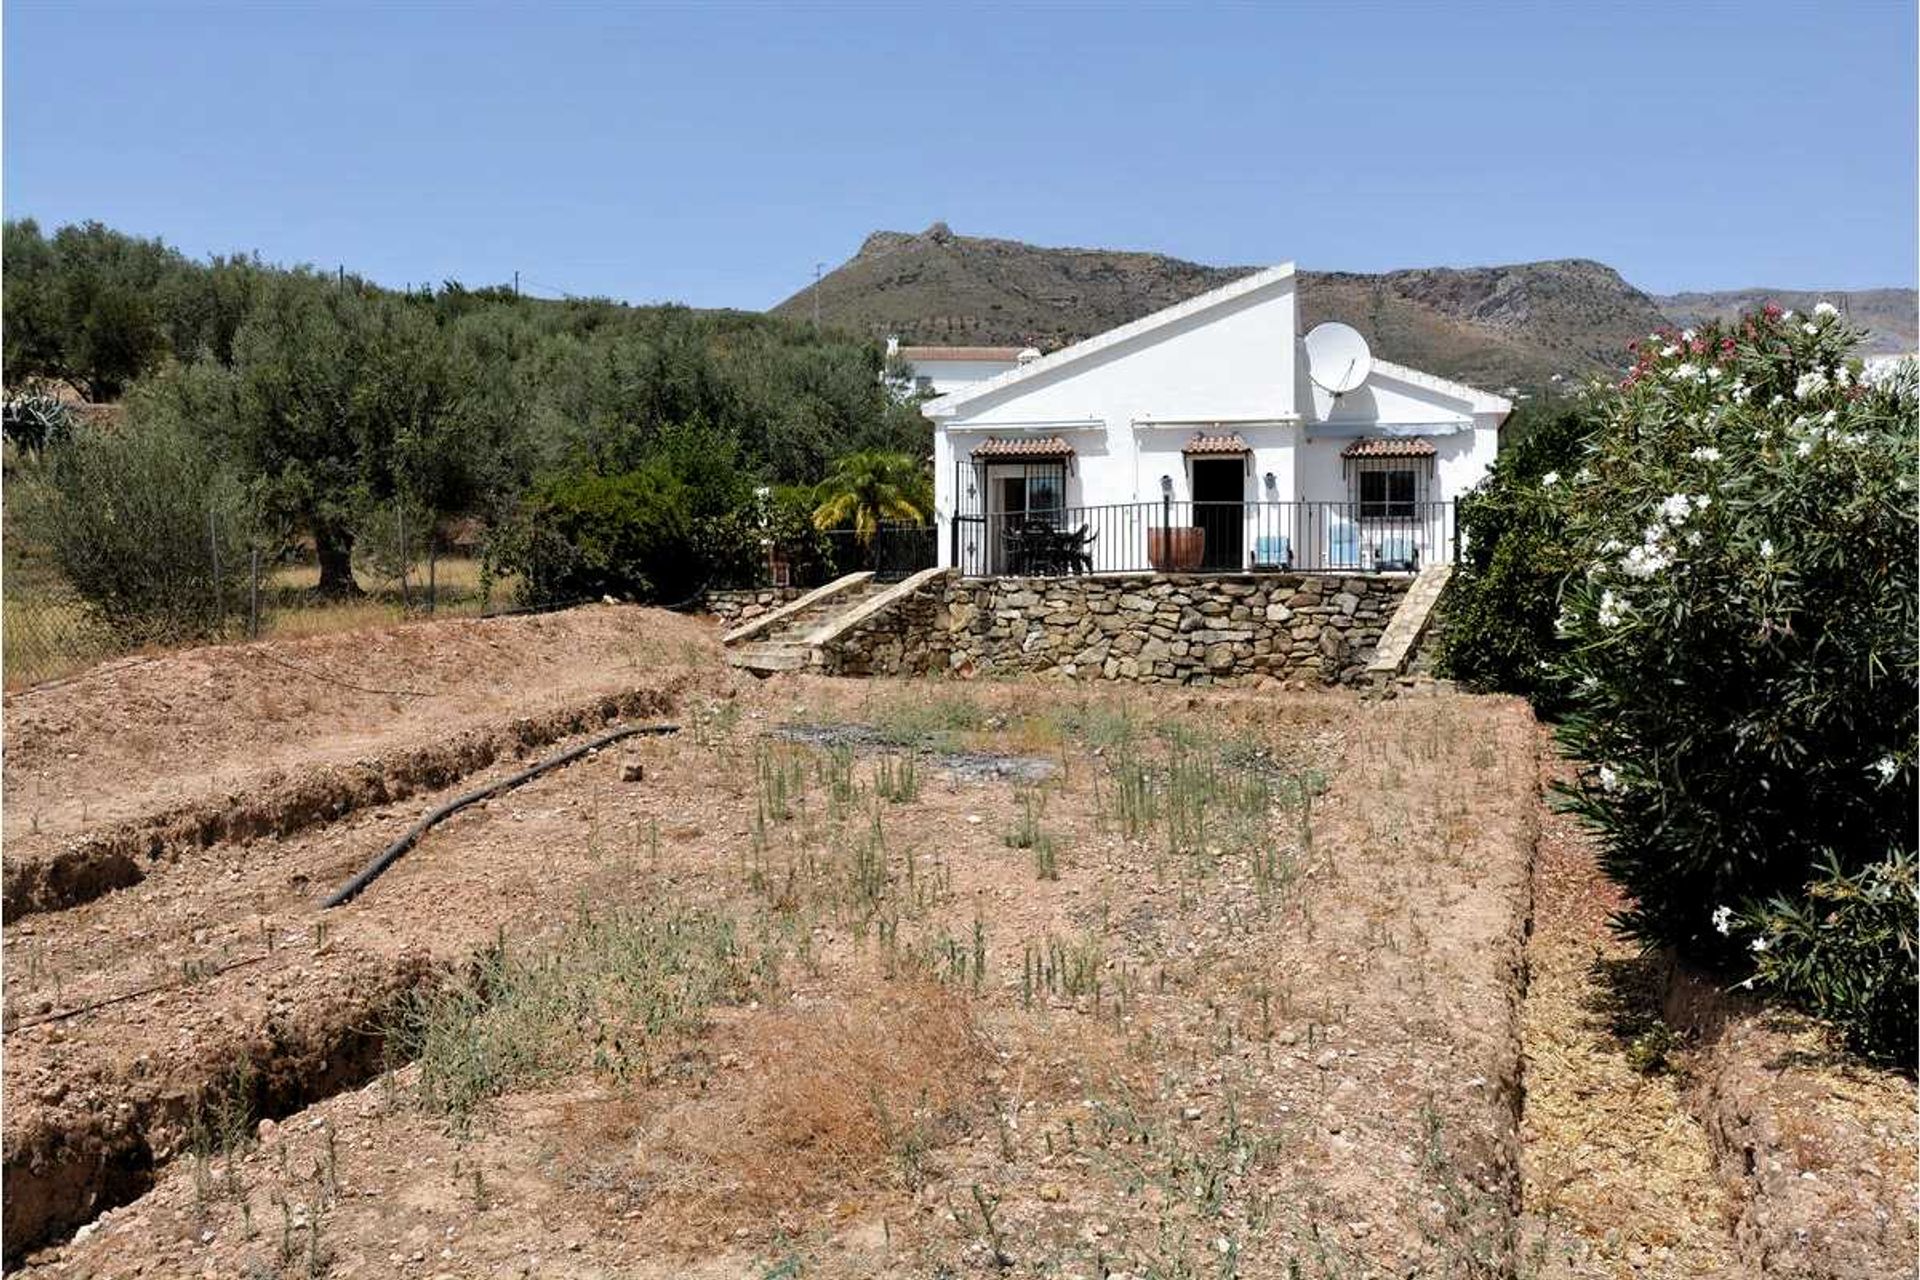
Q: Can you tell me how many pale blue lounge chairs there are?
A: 3